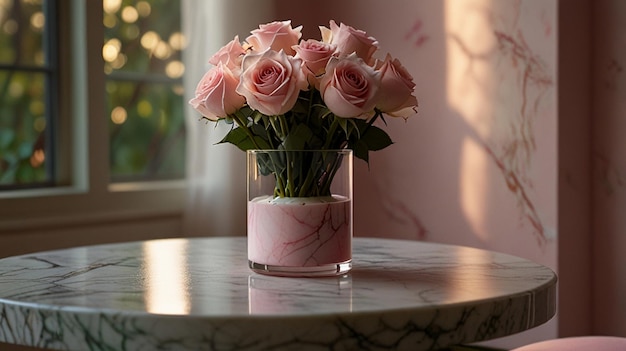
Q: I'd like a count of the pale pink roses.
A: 8